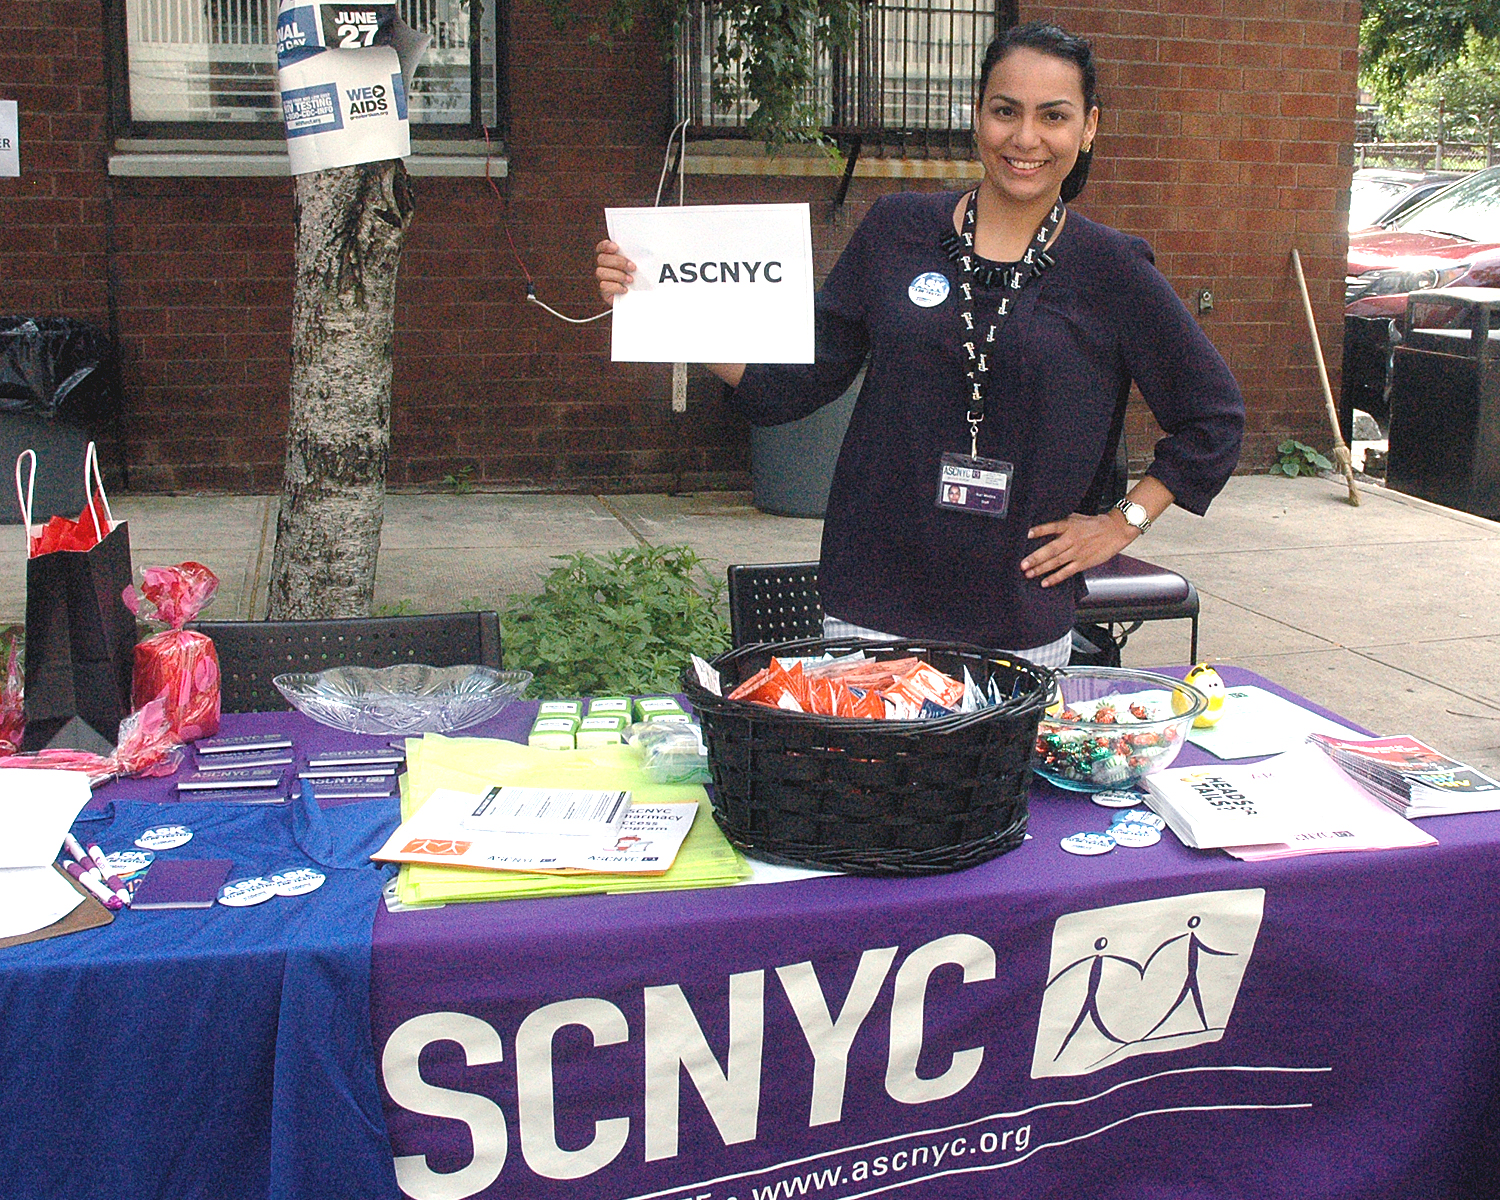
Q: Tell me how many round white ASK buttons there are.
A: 9